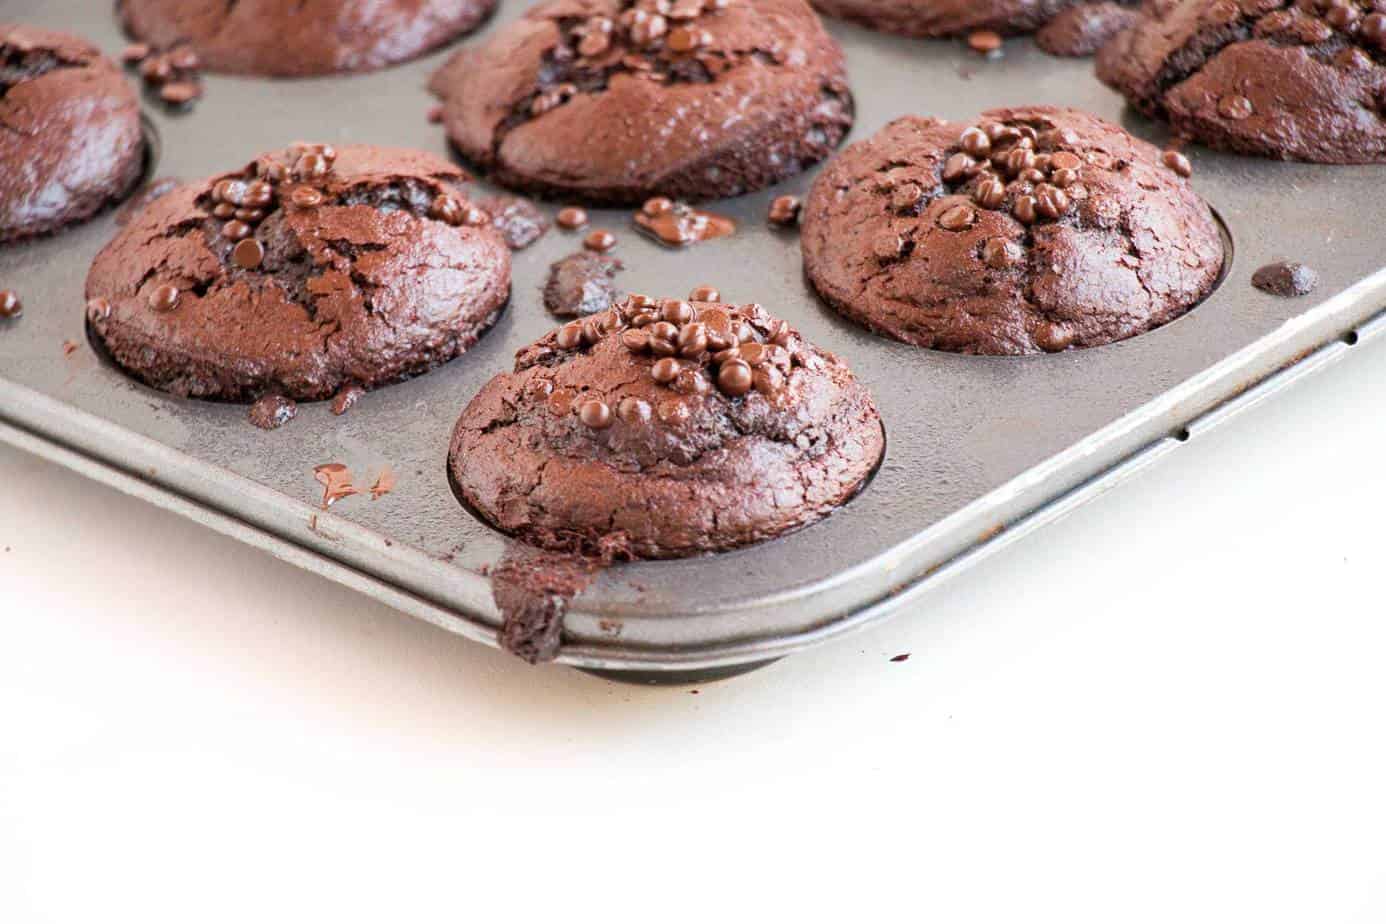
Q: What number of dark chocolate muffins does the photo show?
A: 8